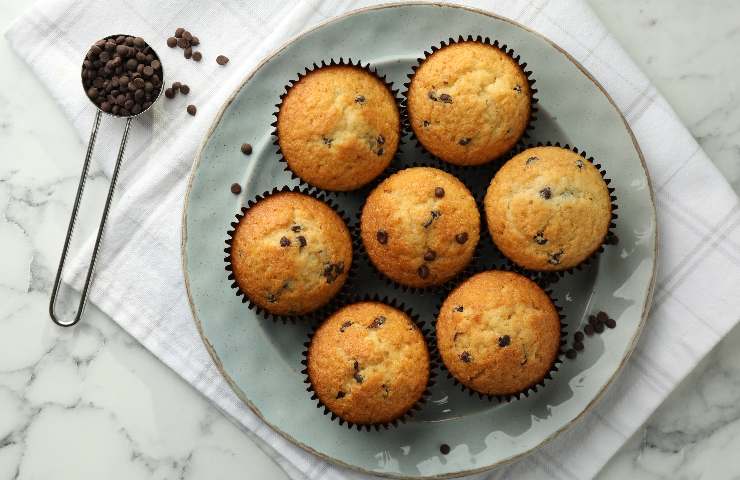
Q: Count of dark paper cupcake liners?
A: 7